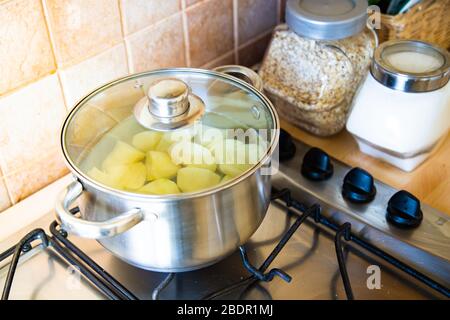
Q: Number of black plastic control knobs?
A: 4